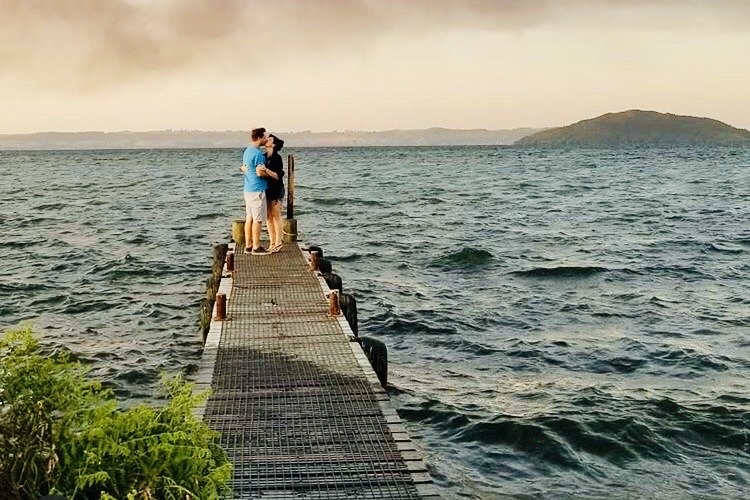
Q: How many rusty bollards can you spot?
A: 4